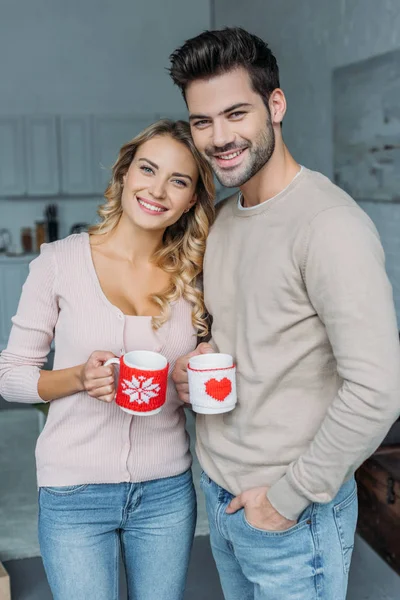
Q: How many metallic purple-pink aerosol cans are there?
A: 0